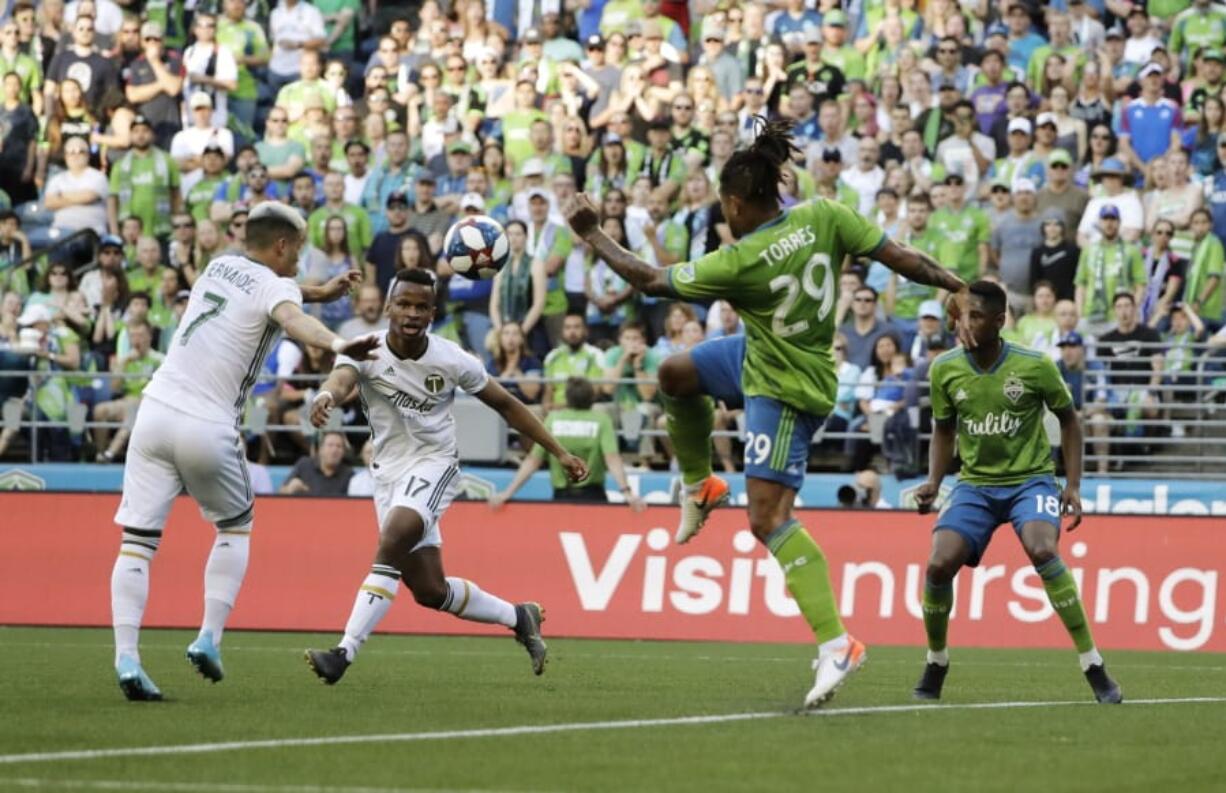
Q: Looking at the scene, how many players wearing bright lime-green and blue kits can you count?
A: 2